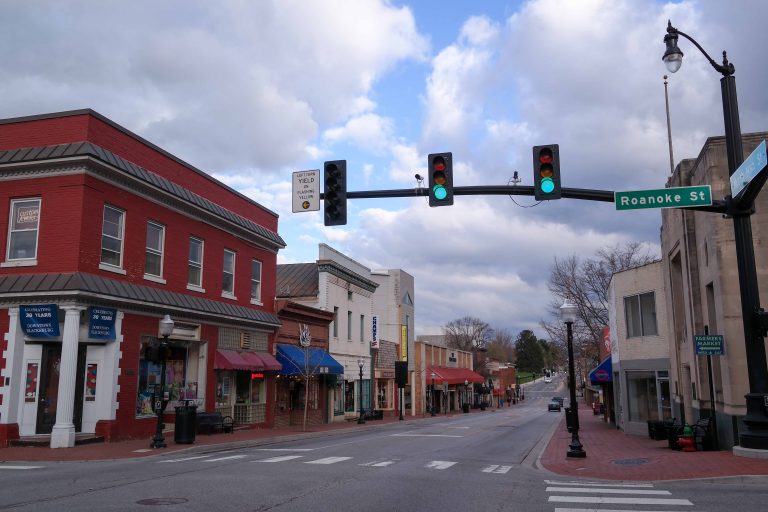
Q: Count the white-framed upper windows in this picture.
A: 6